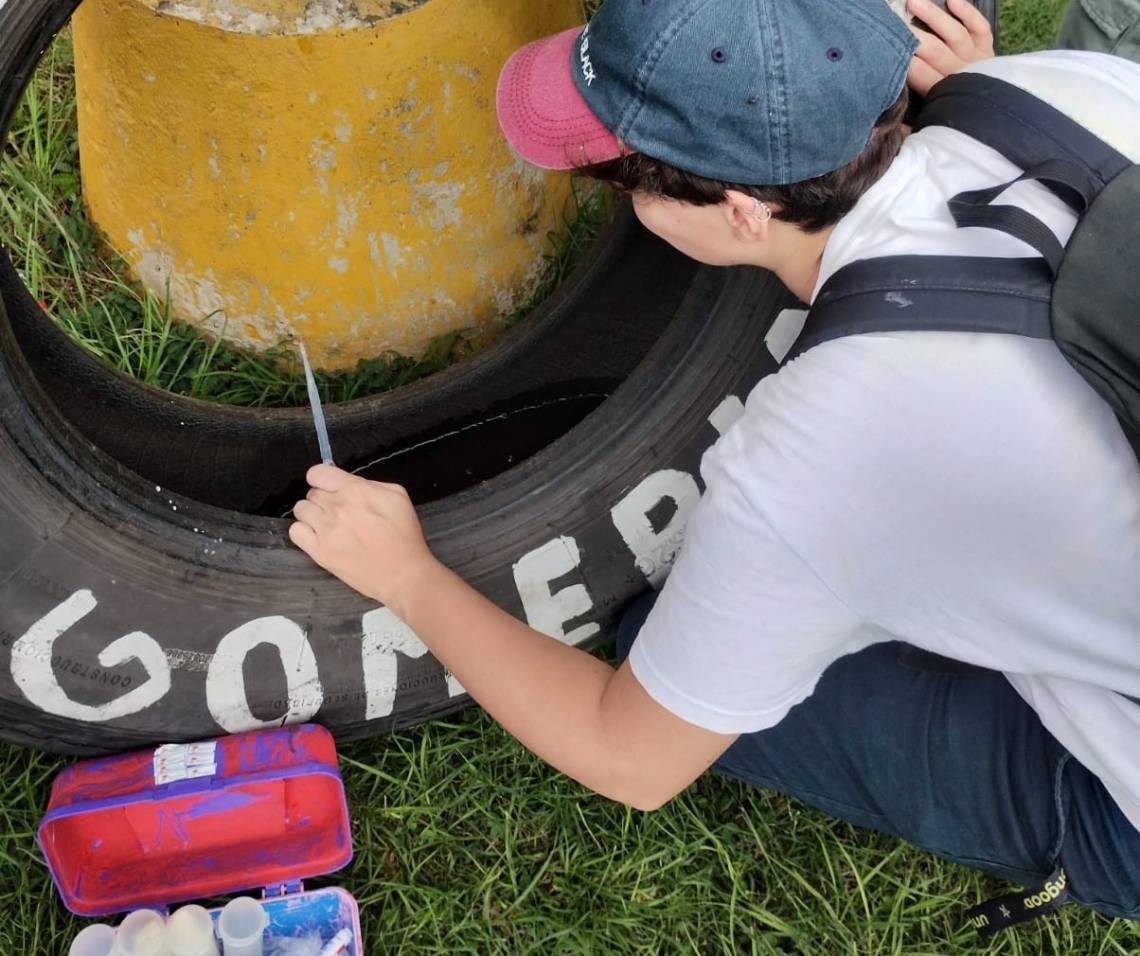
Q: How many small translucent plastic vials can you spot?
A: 4